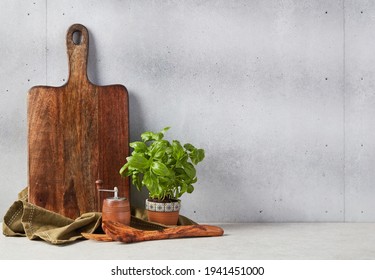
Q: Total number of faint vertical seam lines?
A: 2